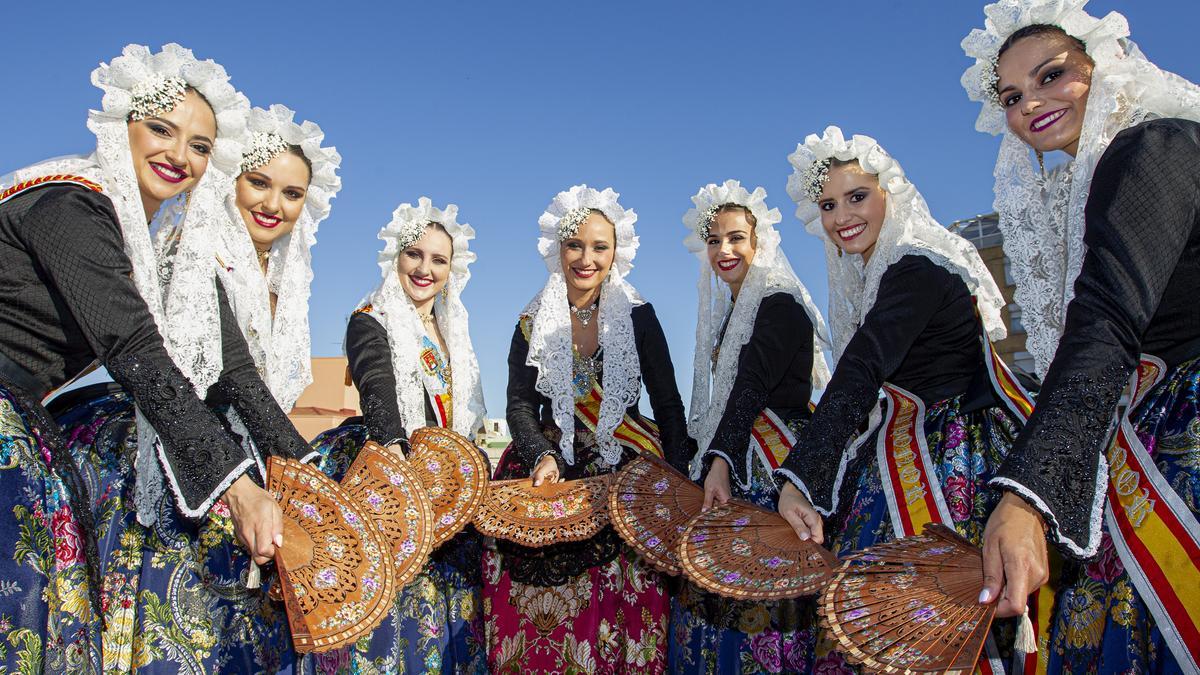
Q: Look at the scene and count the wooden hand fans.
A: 7